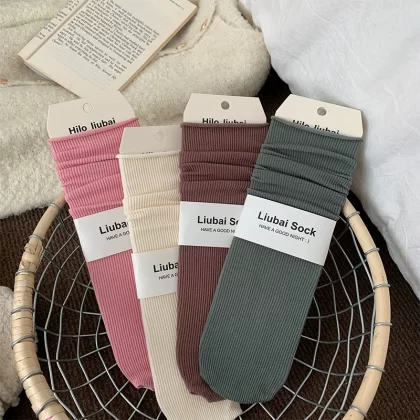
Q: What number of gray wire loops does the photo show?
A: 13